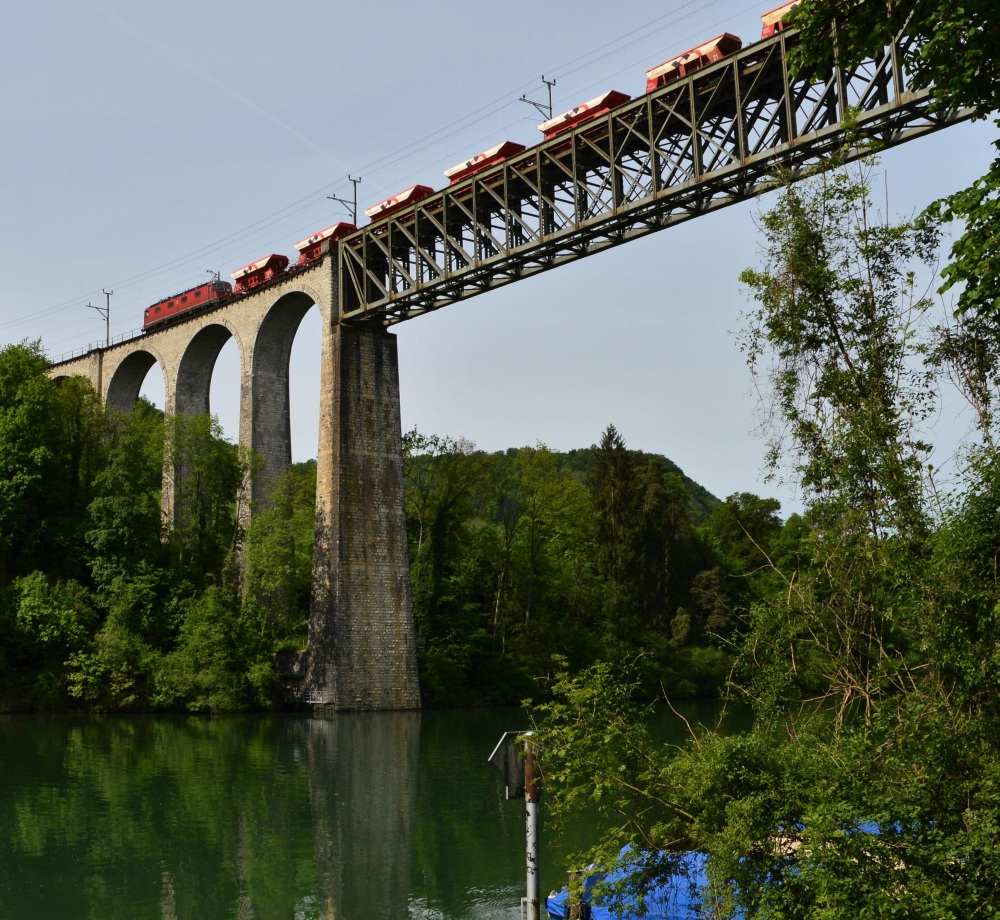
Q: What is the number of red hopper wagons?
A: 7